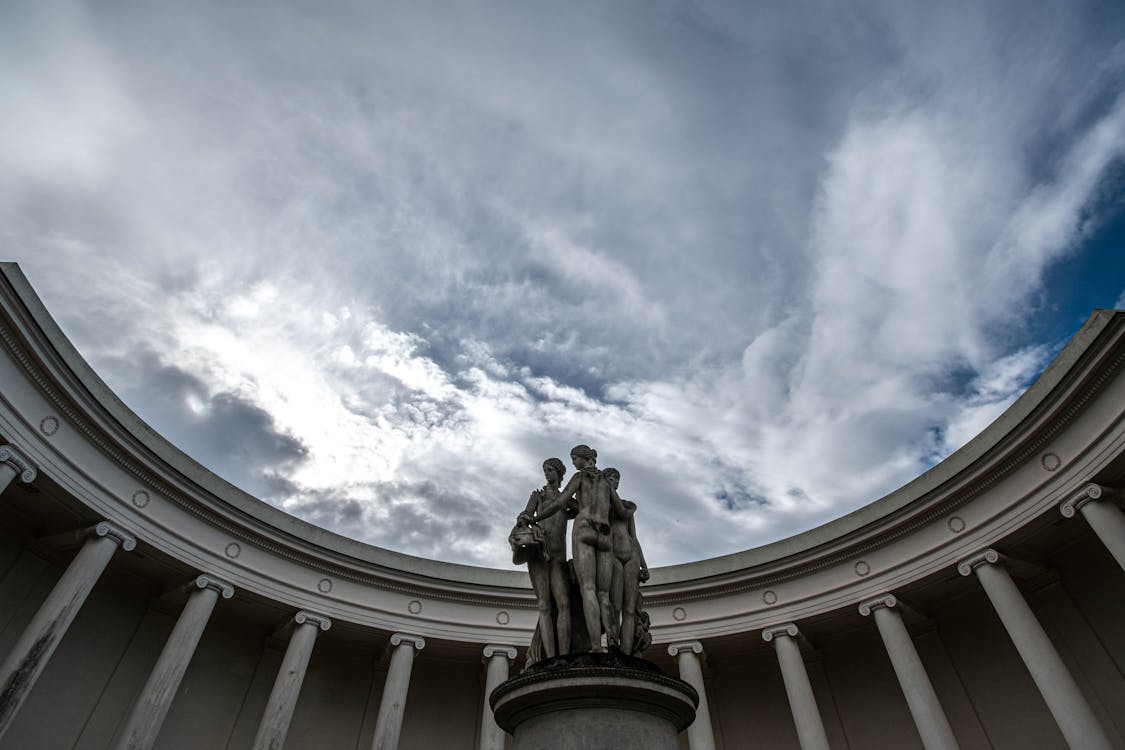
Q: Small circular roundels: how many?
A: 11